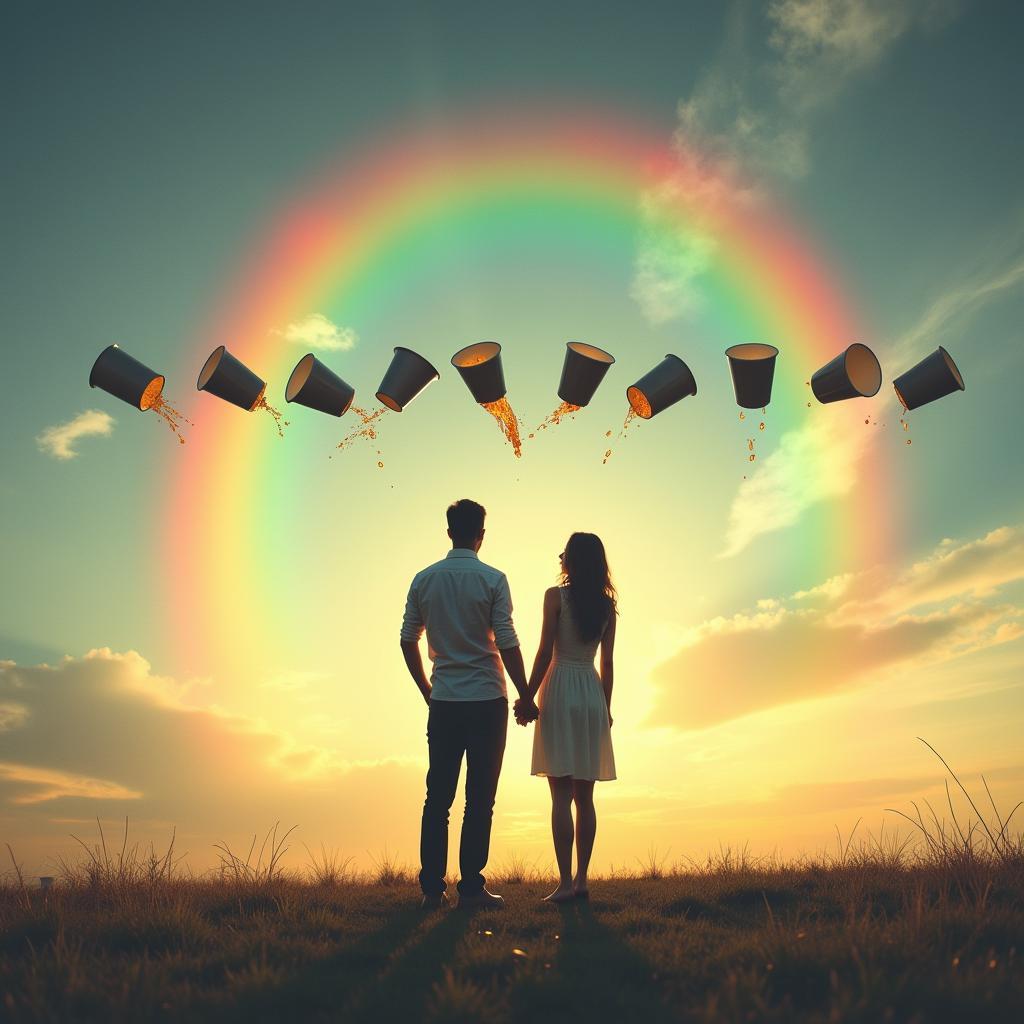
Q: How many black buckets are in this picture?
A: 10